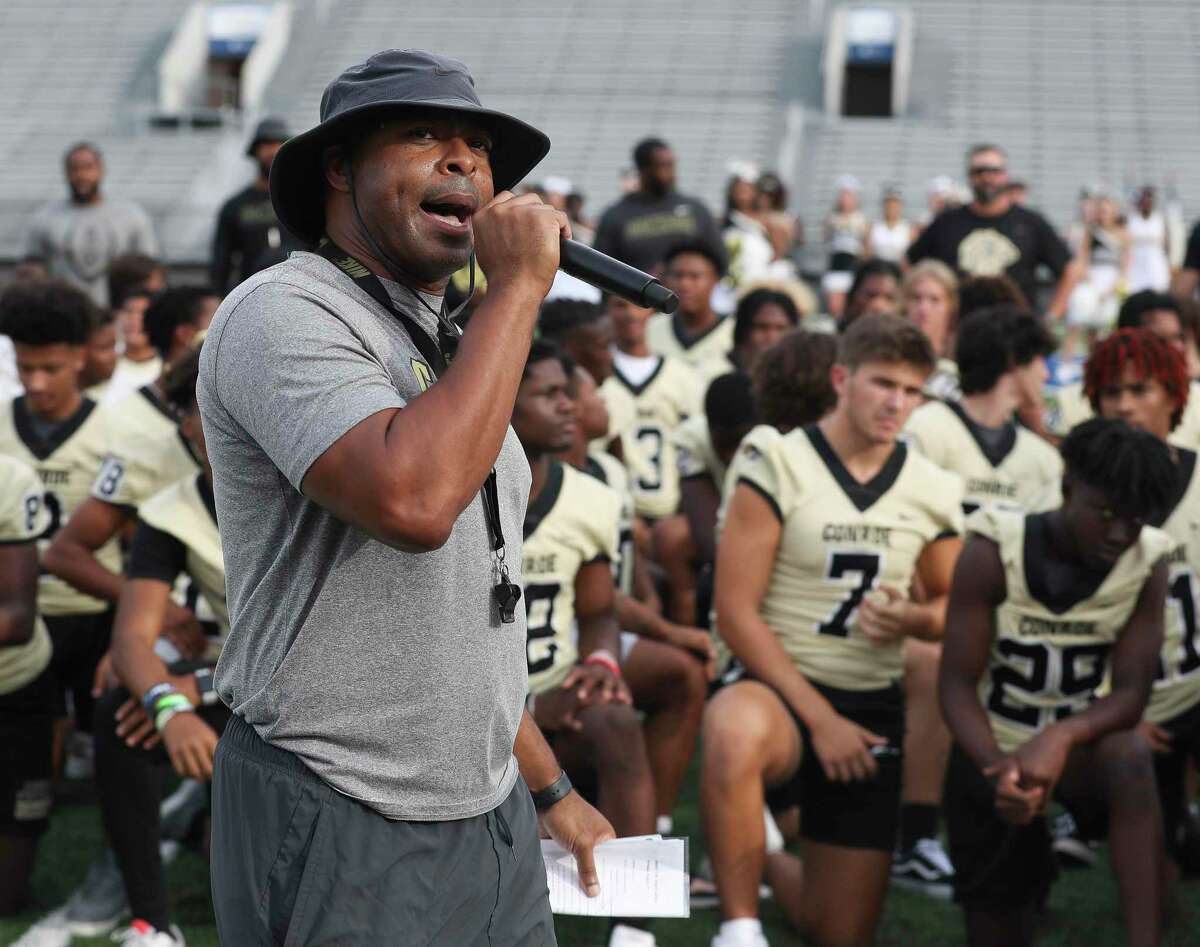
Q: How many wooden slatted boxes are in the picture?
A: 0